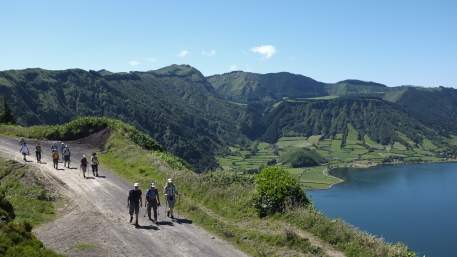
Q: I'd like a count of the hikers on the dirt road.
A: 11